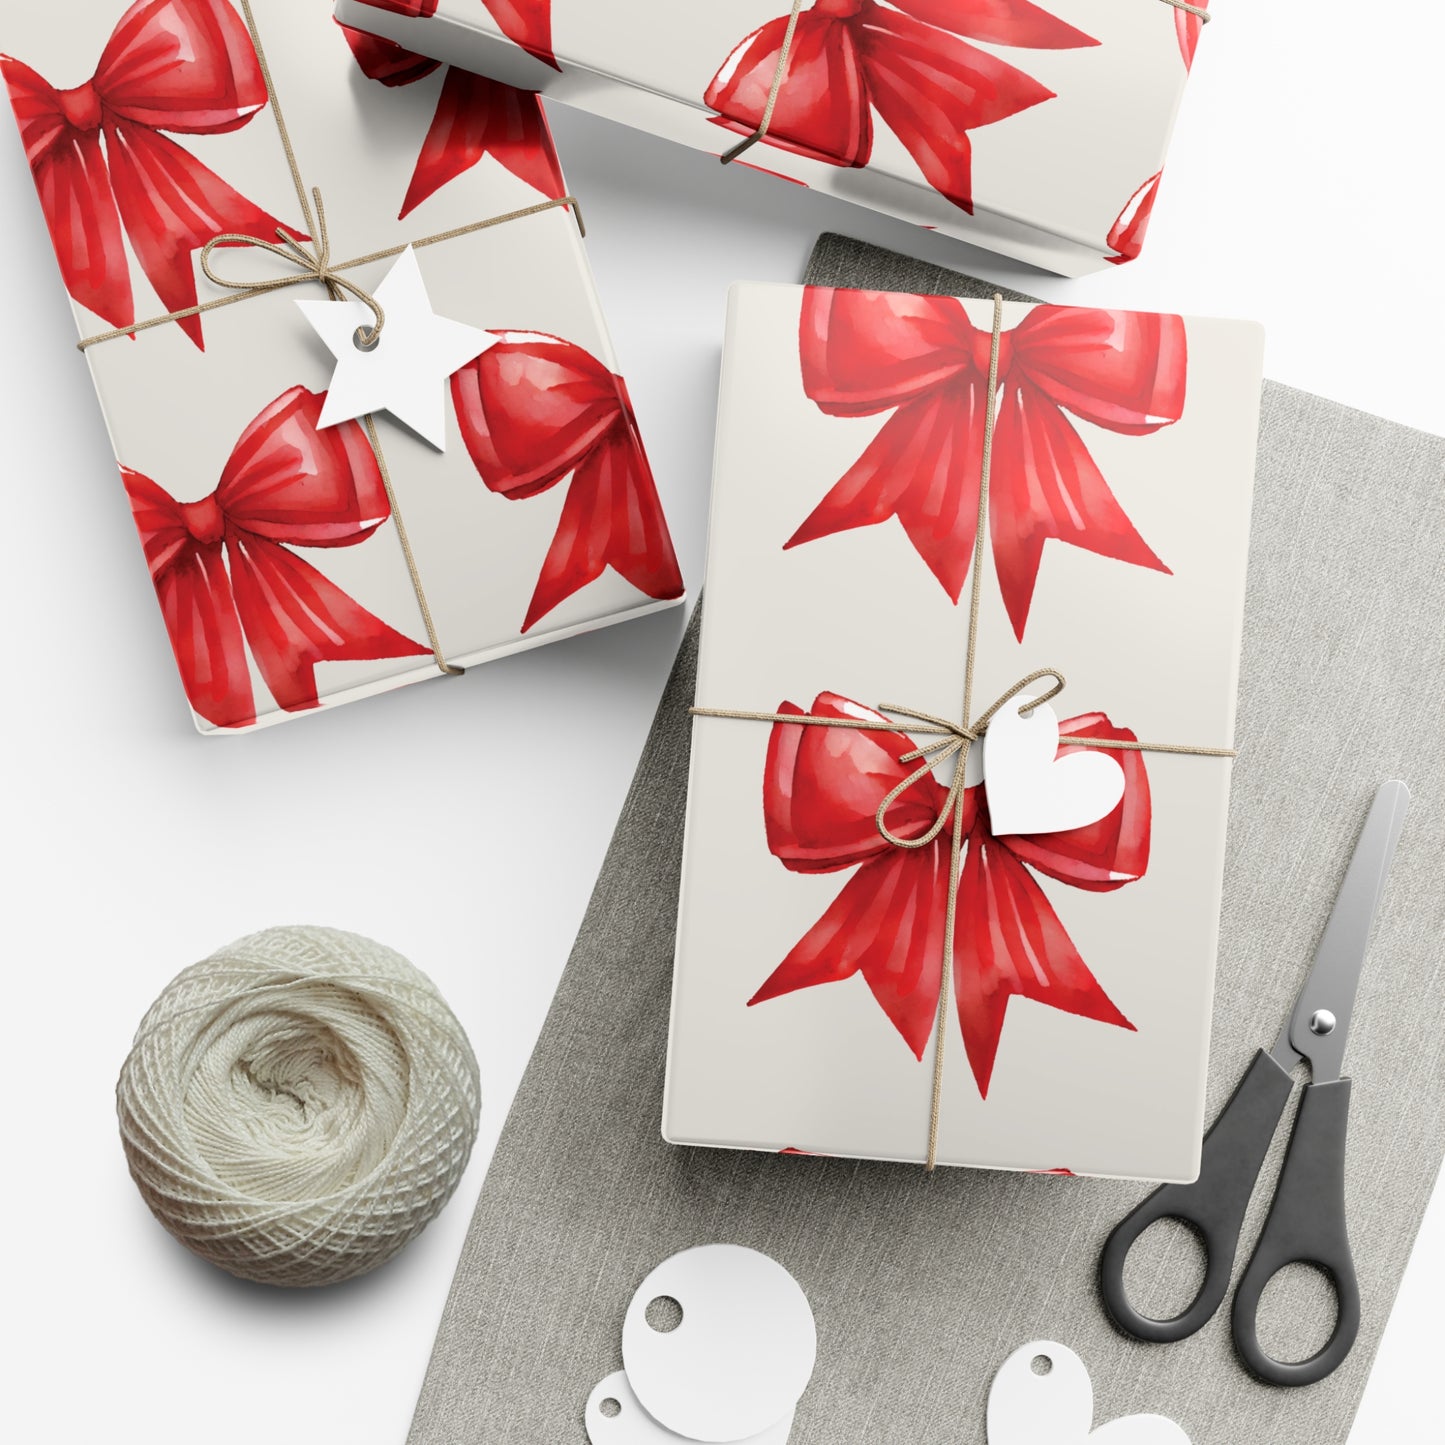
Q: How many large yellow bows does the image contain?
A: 0